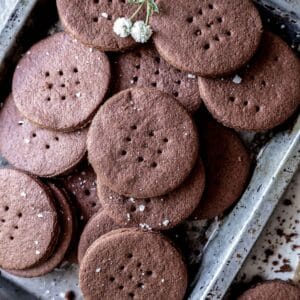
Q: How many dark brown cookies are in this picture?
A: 15